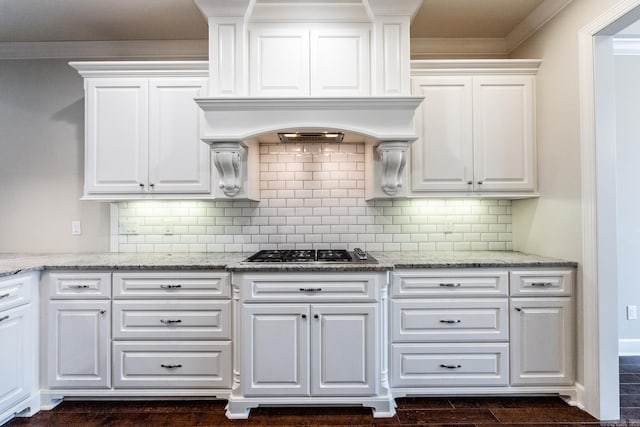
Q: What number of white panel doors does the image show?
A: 11